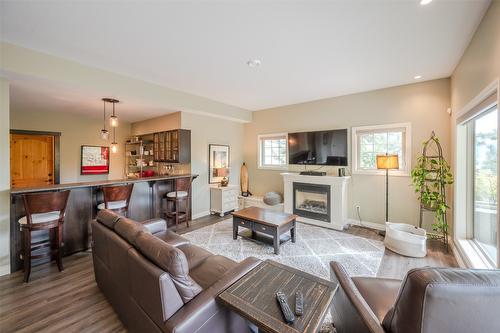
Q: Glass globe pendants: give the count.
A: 3